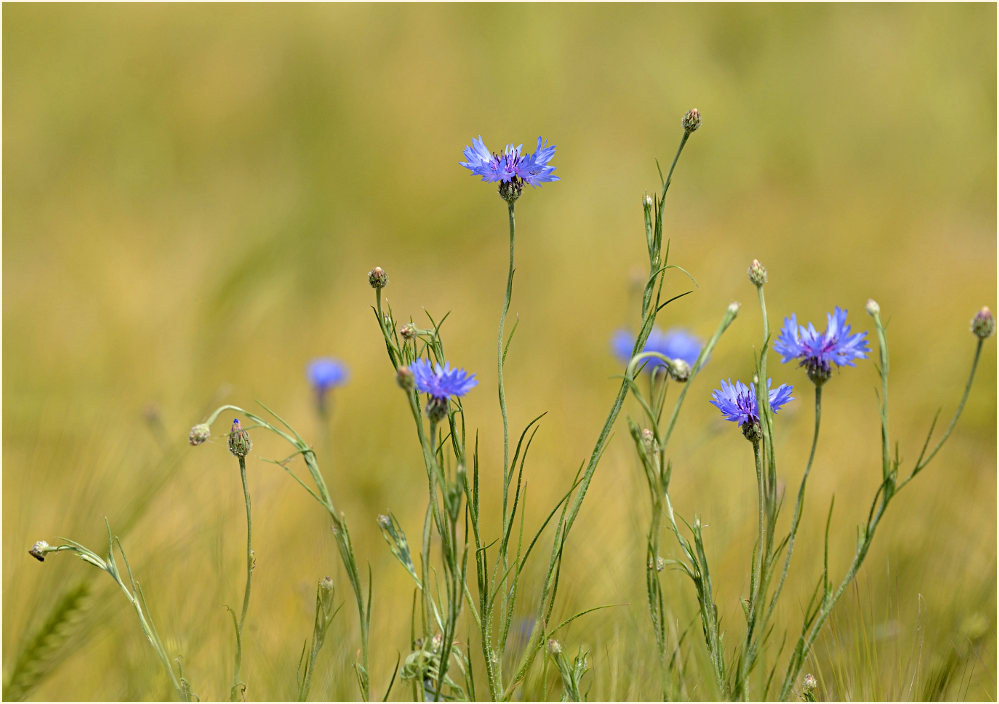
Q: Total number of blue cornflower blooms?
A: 6